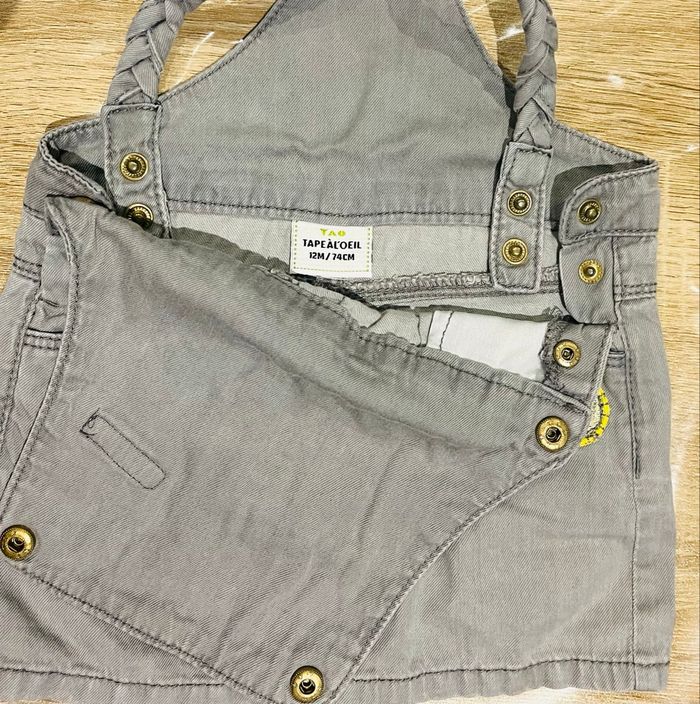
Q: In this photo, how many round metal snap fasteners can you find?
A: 10